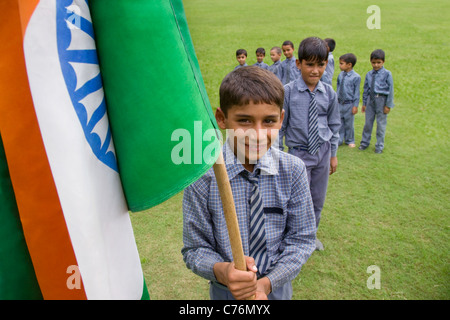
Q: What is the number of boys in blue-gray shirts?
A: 9